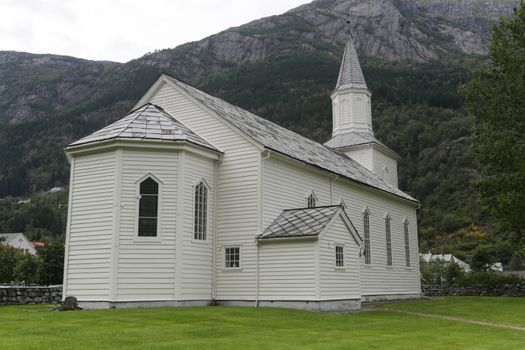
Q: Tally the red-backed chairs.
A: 0